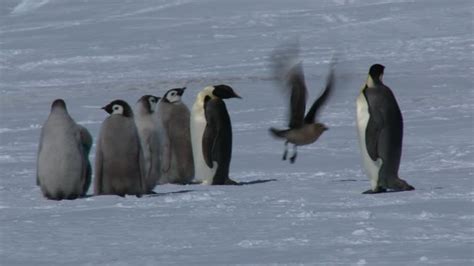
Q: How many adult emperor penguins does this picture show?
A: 2